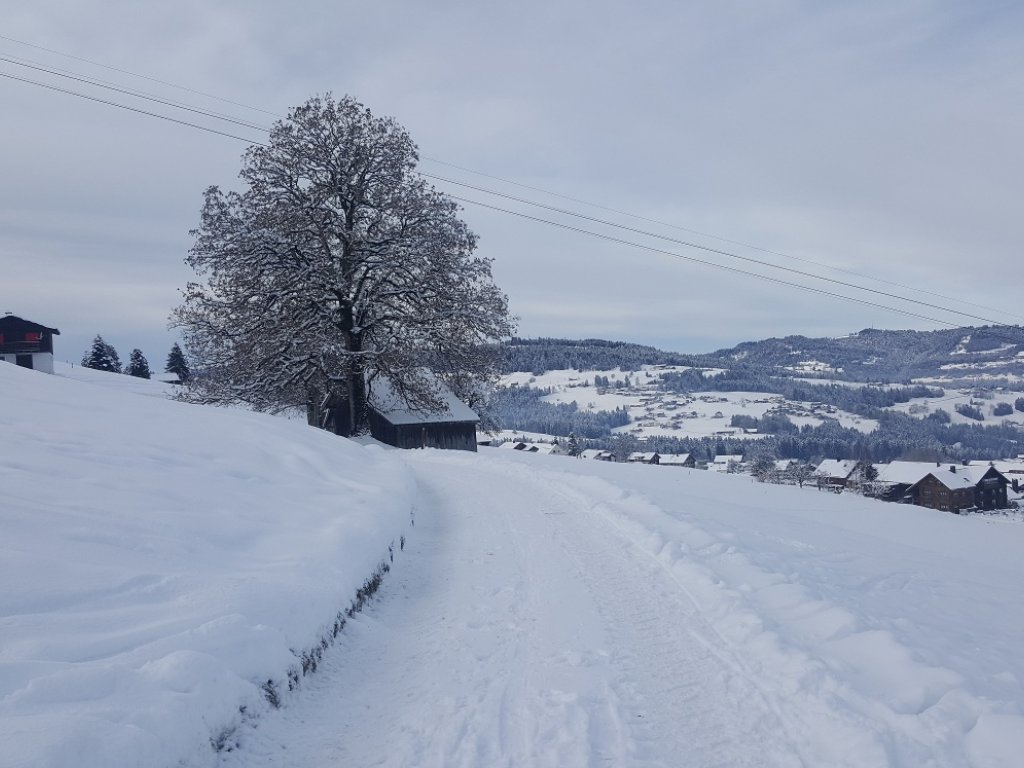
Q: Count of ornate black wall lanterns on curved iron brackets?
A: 0